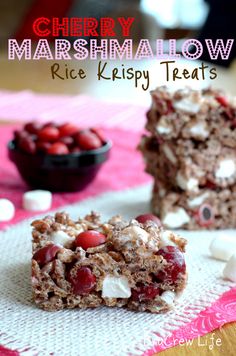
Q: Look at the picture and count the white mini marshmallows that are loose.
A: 4